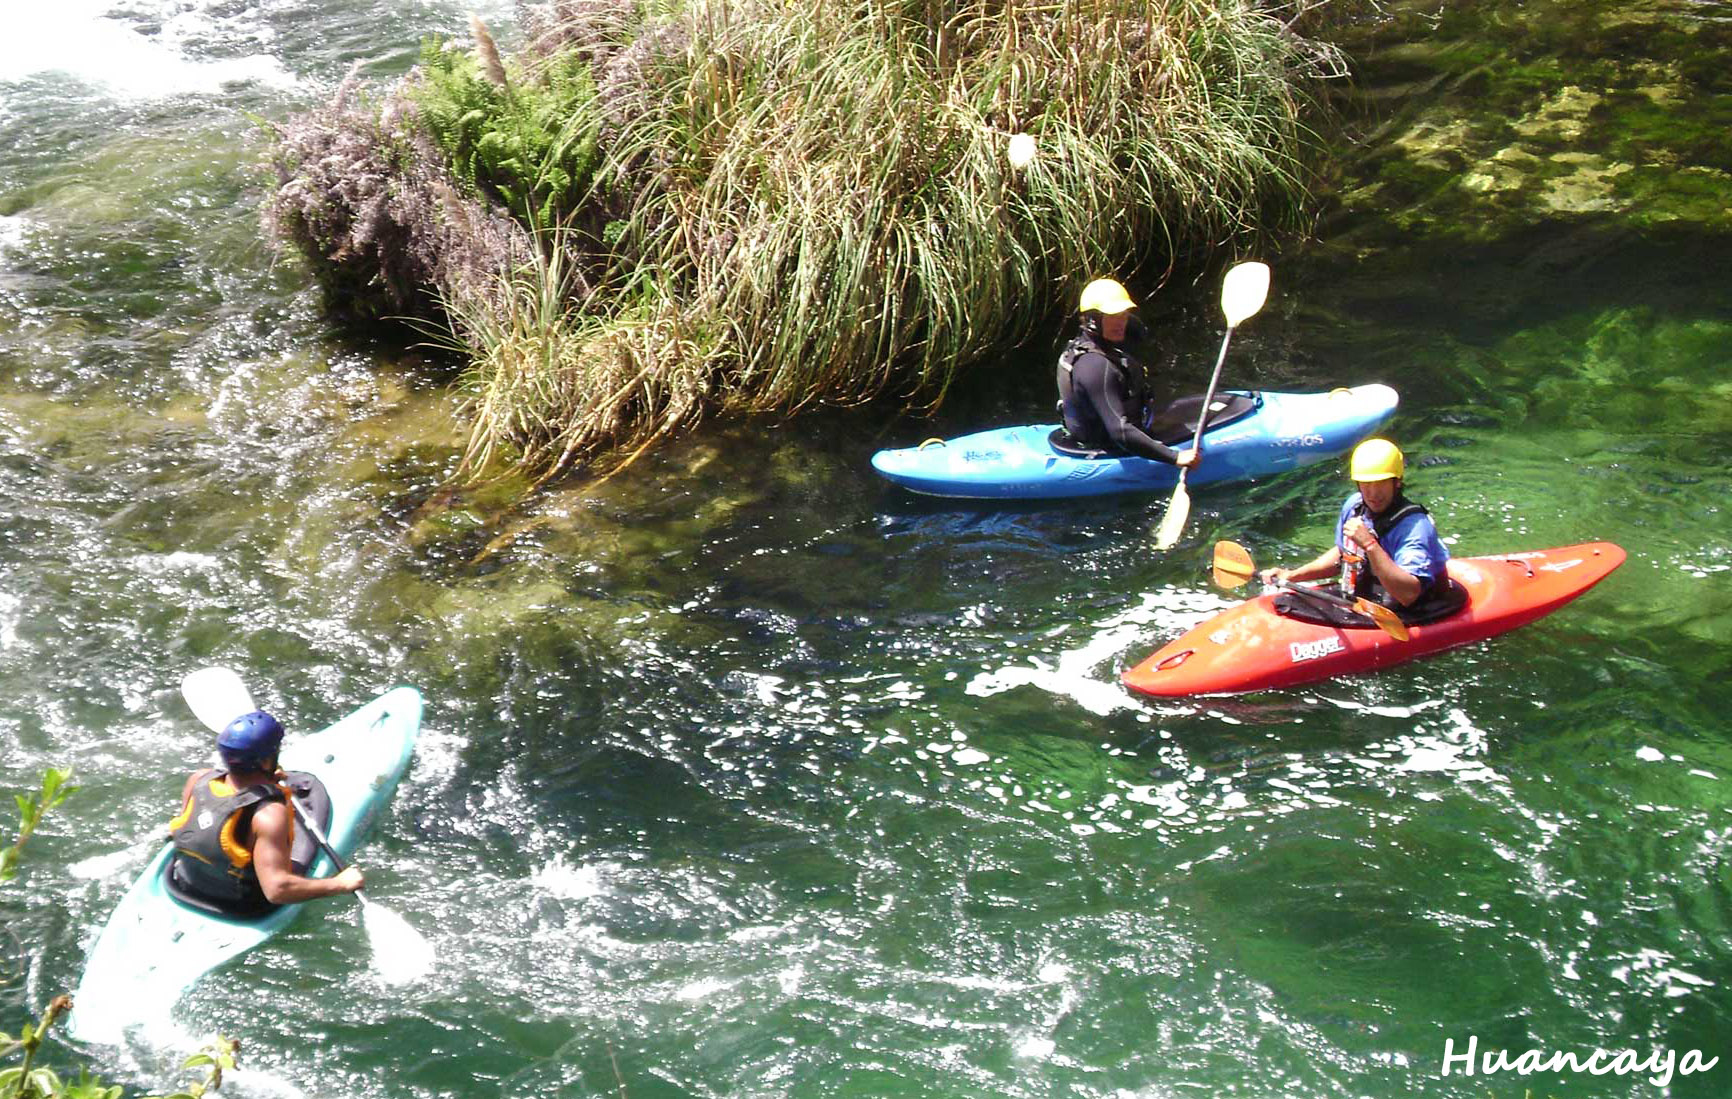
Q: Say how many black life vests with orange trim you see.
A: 1